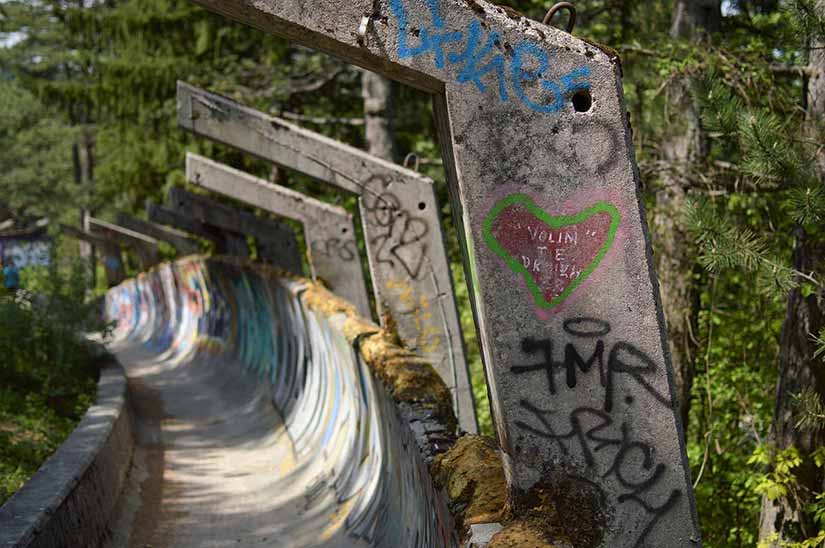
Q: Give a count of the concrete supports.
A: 8